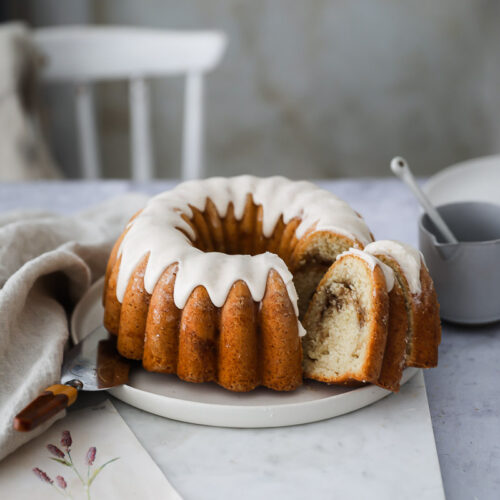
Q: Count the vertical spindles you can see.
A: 3